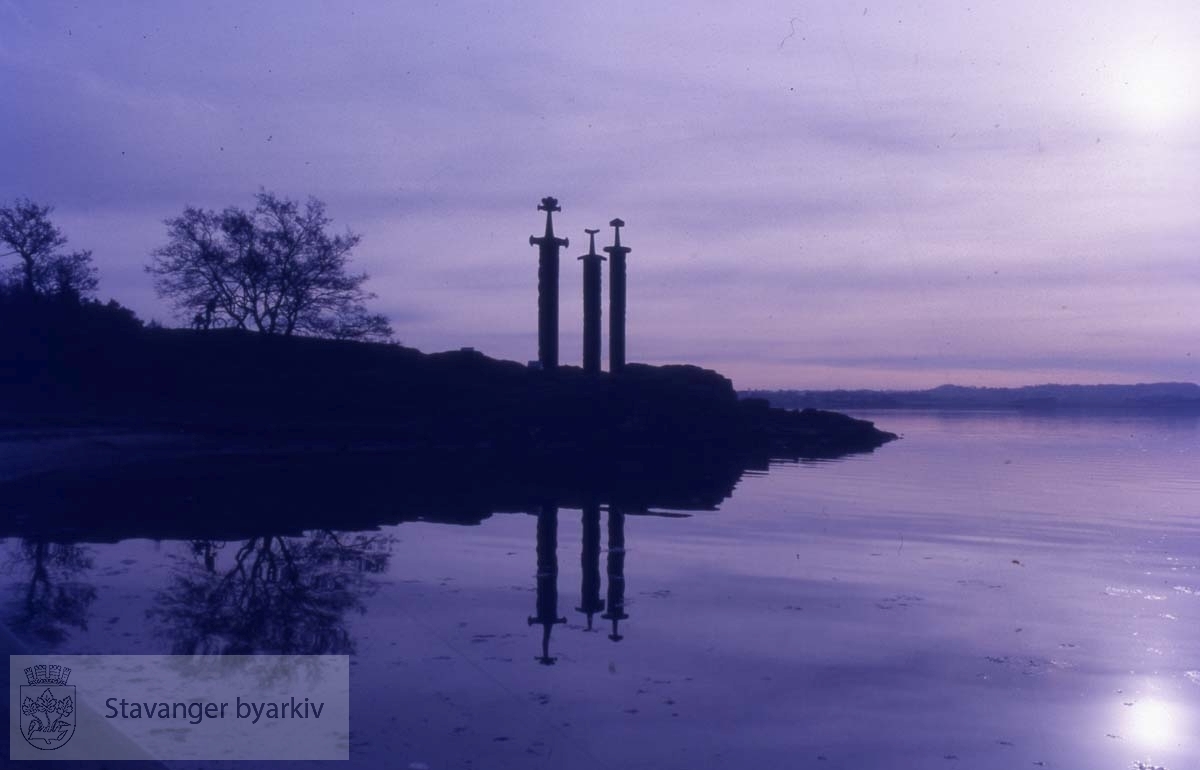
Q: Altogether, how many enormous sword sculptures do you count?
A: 3